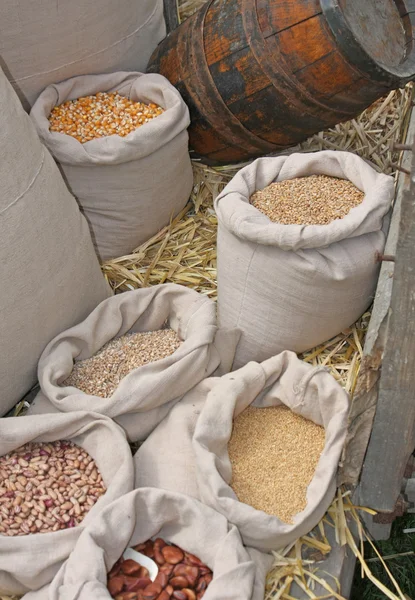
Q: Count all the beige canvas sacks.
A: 8